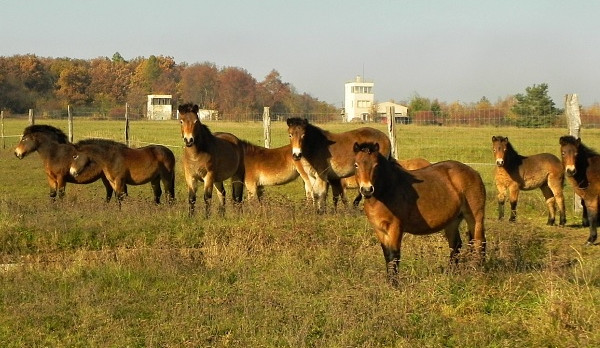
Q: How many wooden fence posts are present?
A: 7